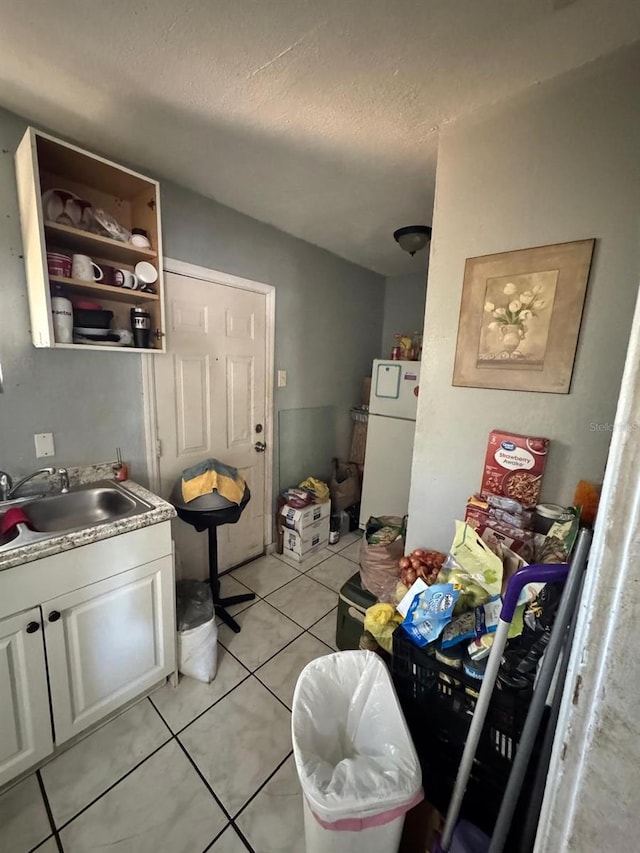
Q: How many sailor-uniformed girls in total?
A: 0